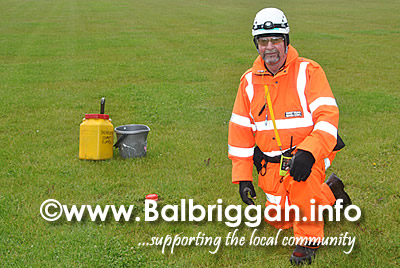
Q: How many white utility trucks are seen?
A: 0